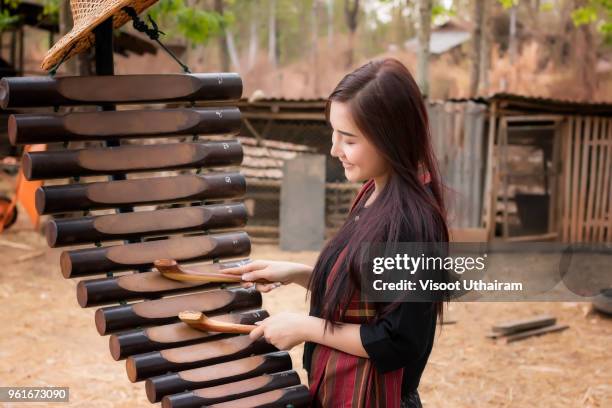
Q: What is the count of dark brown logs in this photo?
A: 13